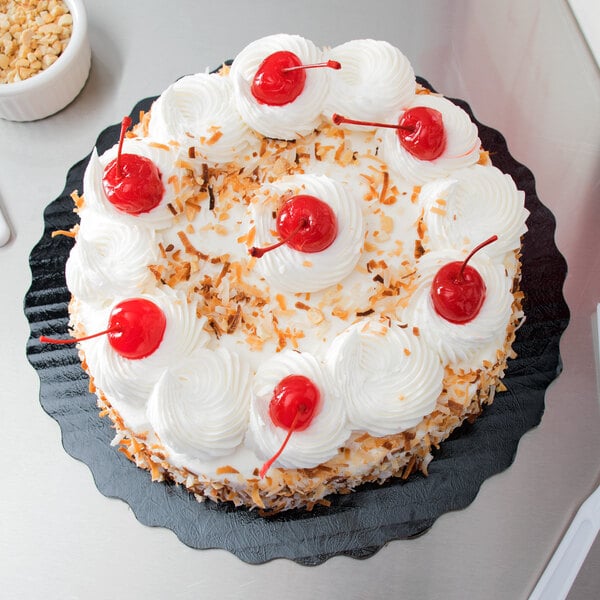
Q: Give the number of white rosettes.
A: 13